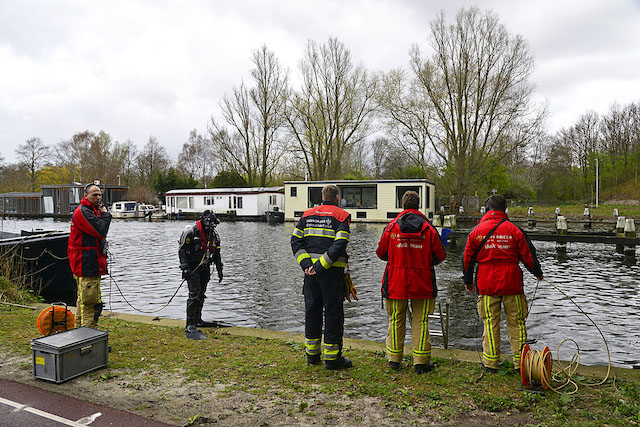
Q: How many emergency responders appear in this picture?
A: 5